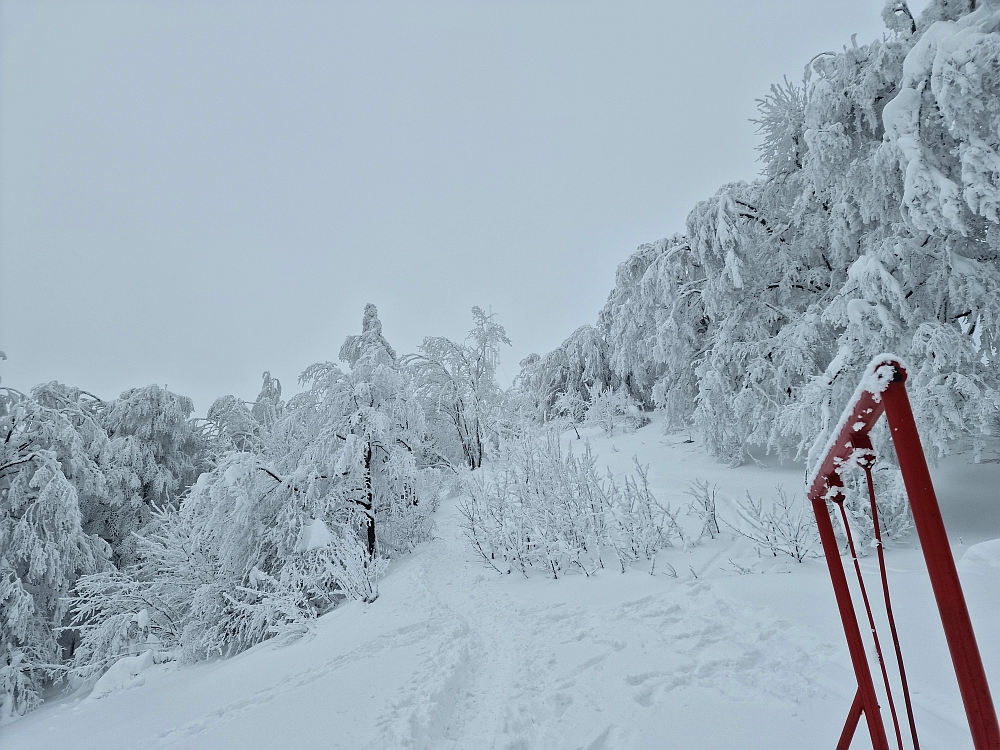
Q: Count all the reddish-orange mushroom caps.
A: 0